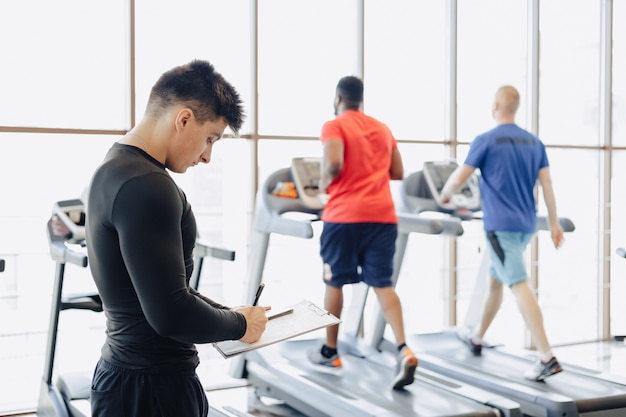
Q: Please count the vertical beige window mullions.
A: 6